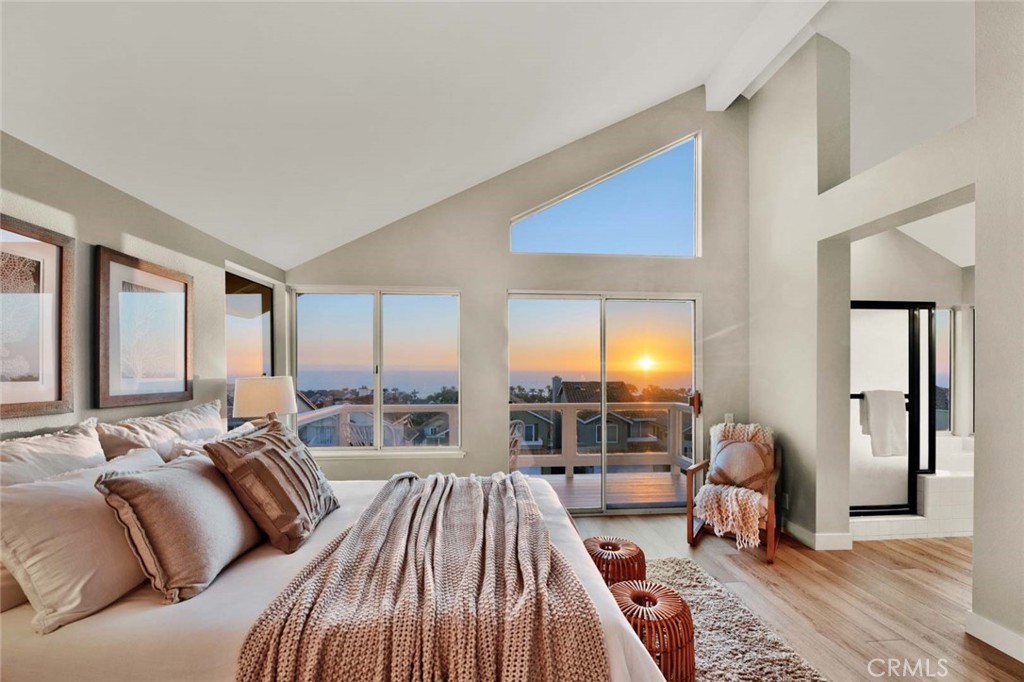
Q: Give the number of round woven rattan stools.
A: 2